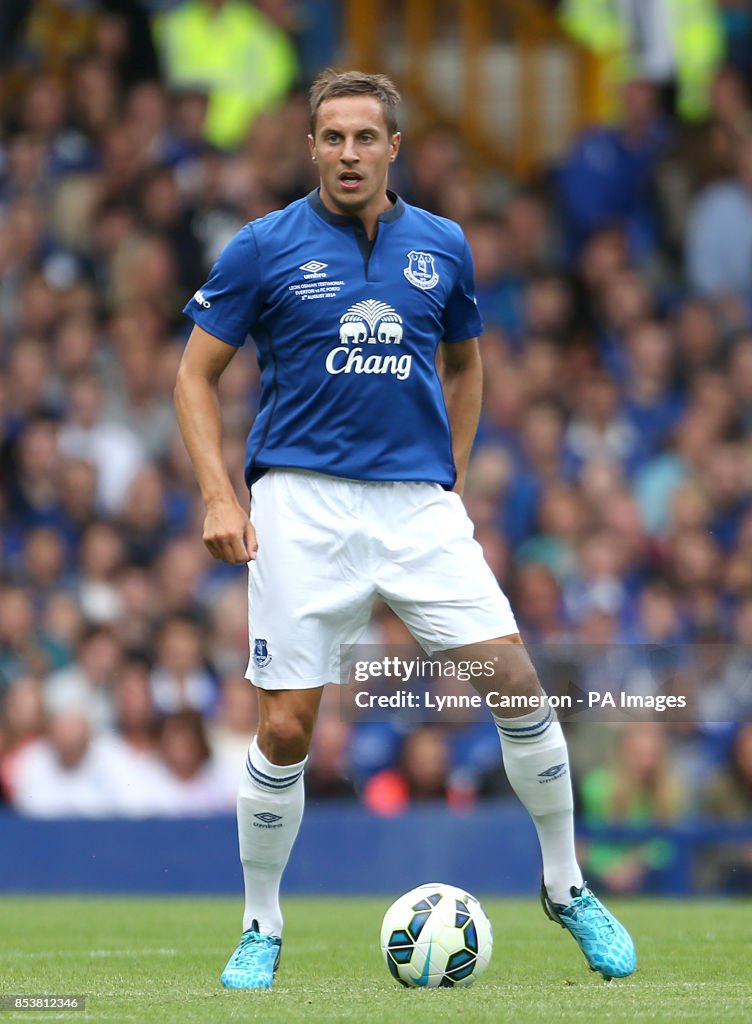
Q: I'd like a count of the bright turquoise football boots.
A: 2